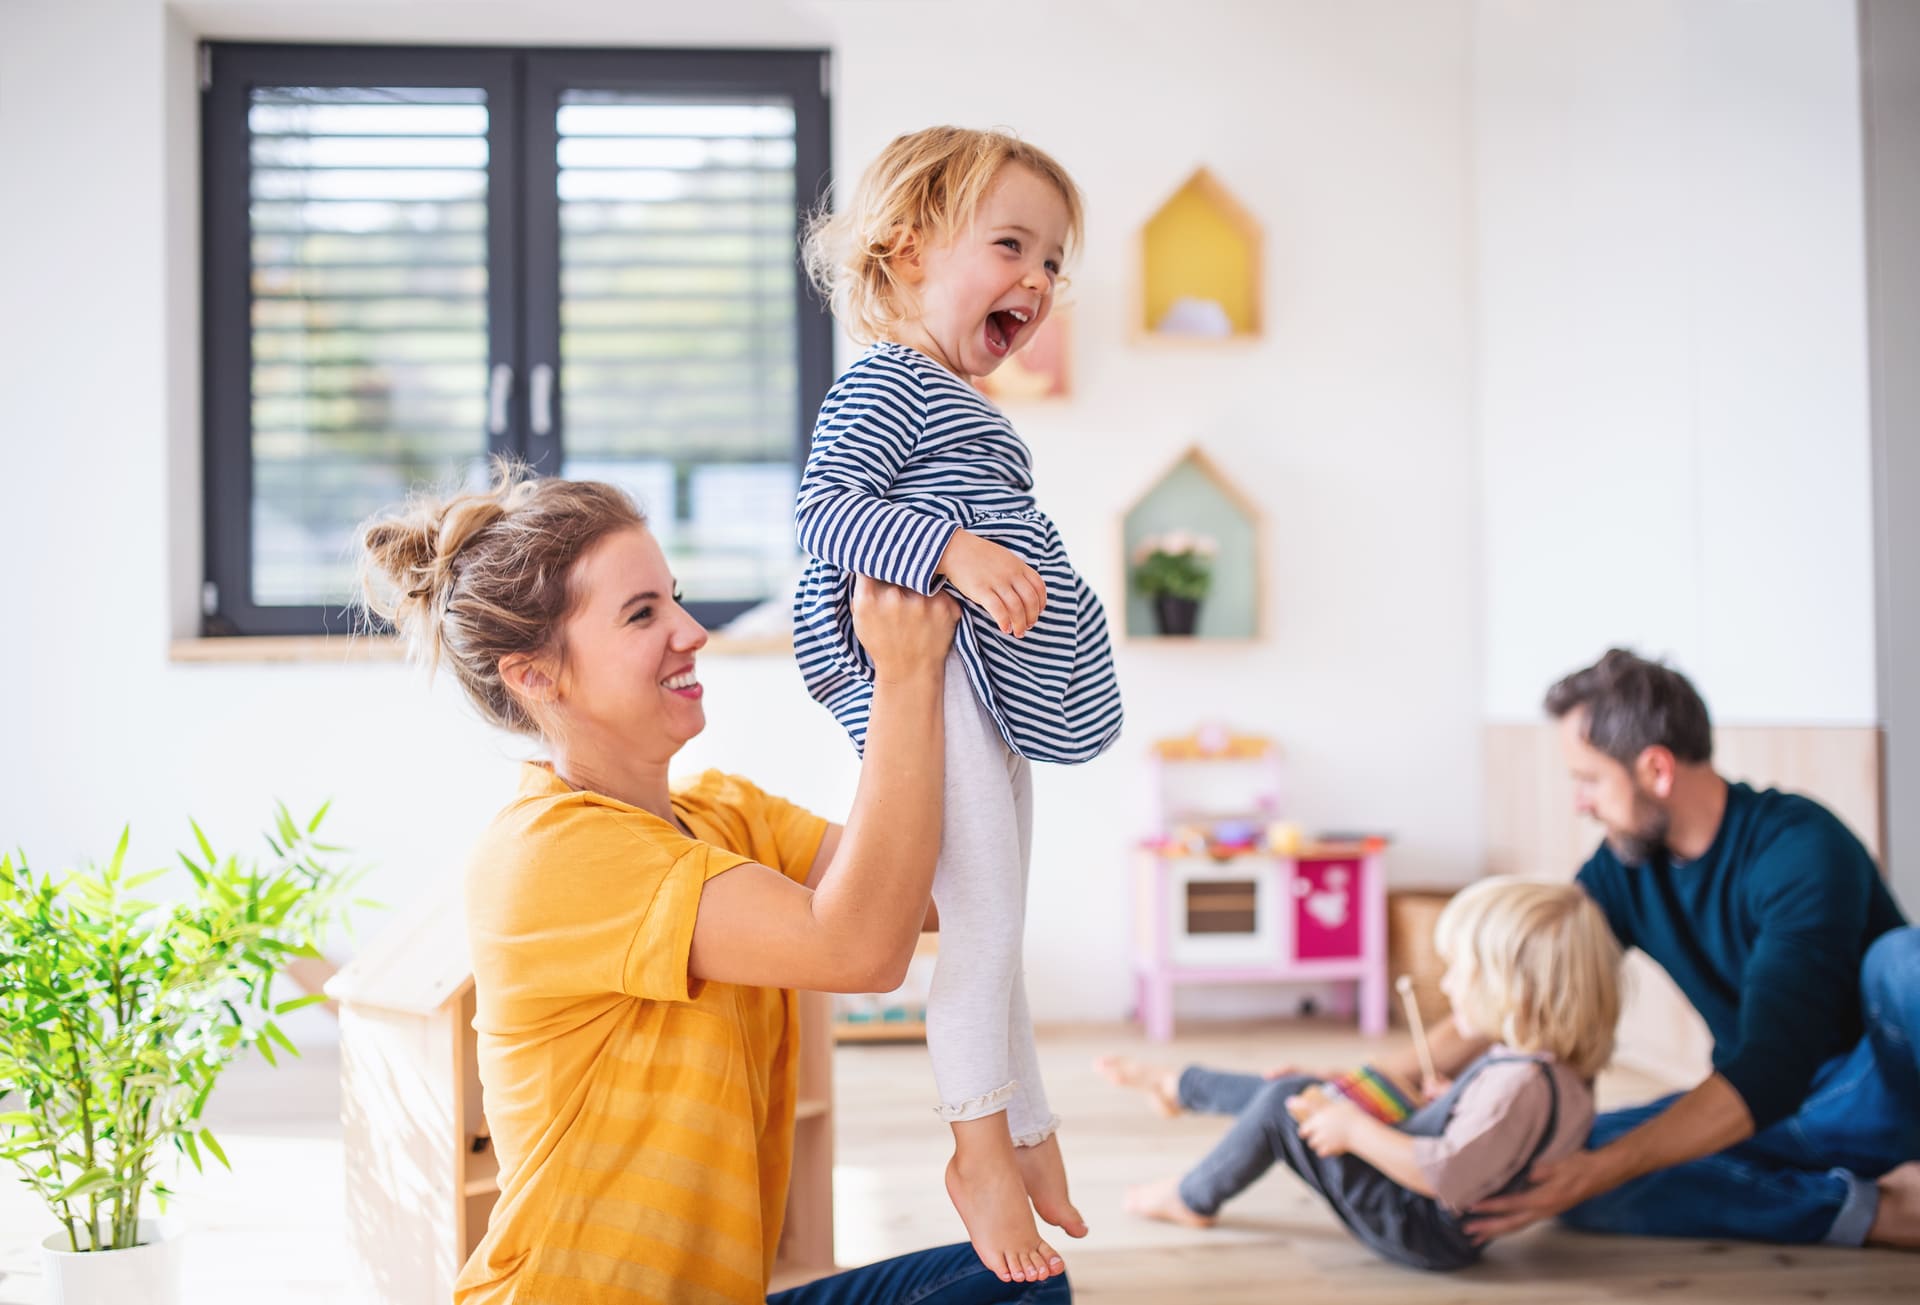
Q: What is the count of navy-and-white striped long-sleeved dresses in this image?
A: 1